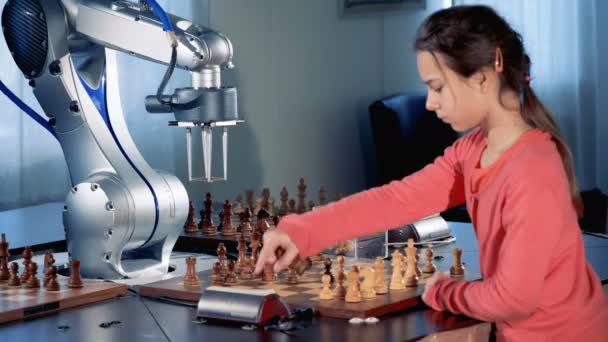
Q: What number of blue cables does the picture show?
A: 2